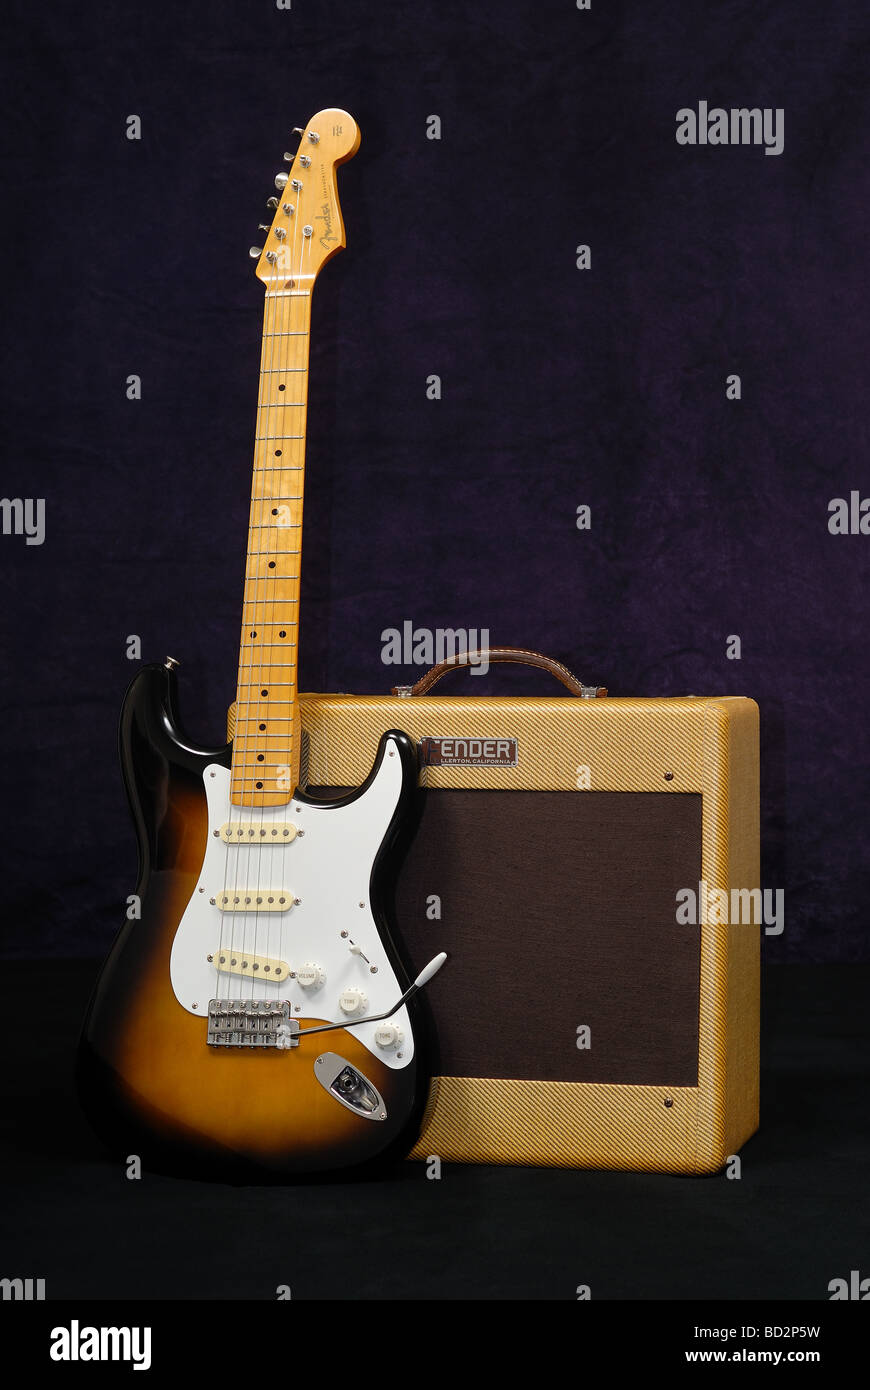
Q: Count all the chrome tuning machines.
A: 6